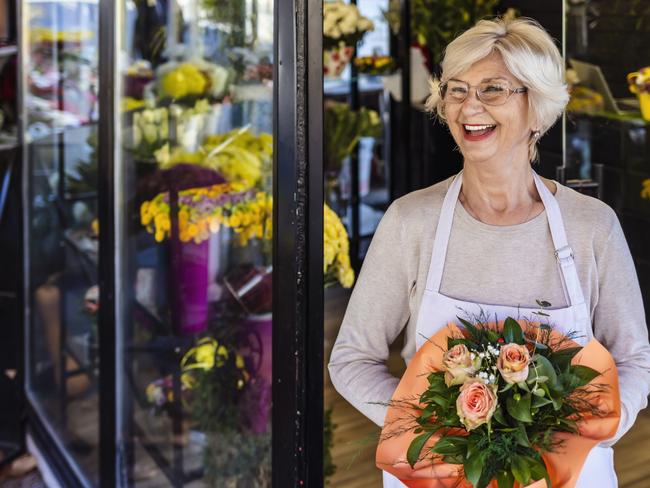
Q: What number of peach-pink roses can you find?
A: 3